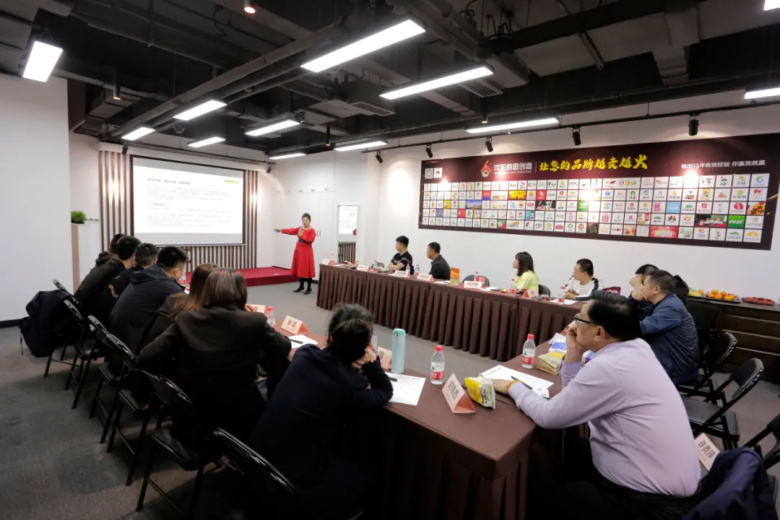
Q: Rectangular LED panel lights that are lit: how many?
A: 12